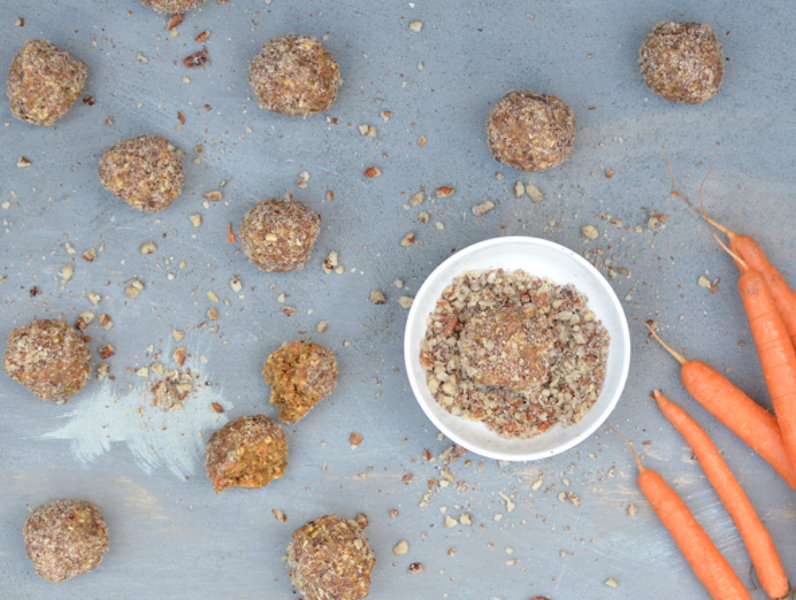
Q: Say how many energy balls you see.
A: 13